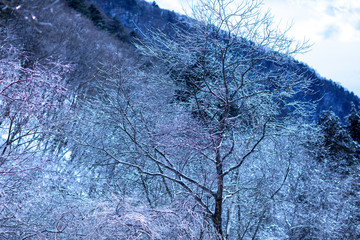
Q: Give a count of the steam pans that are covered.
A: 0